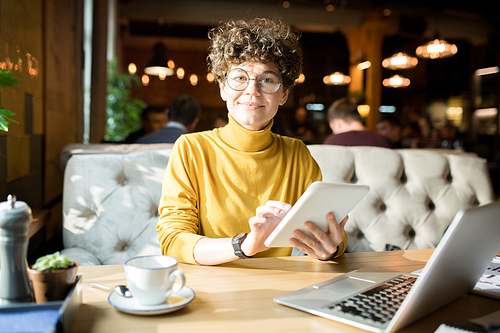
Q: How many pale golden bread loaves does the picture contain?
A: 0